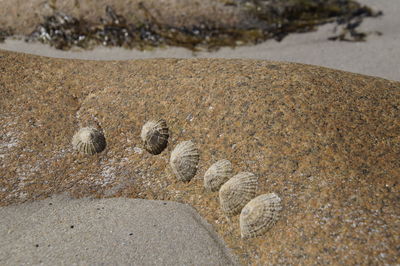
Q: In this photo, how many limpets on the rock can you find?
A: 6